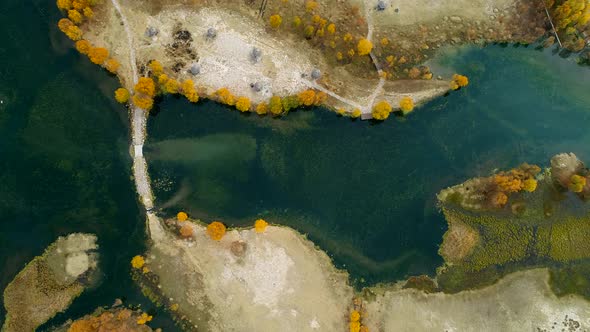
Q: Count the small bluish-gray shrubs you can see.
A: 7